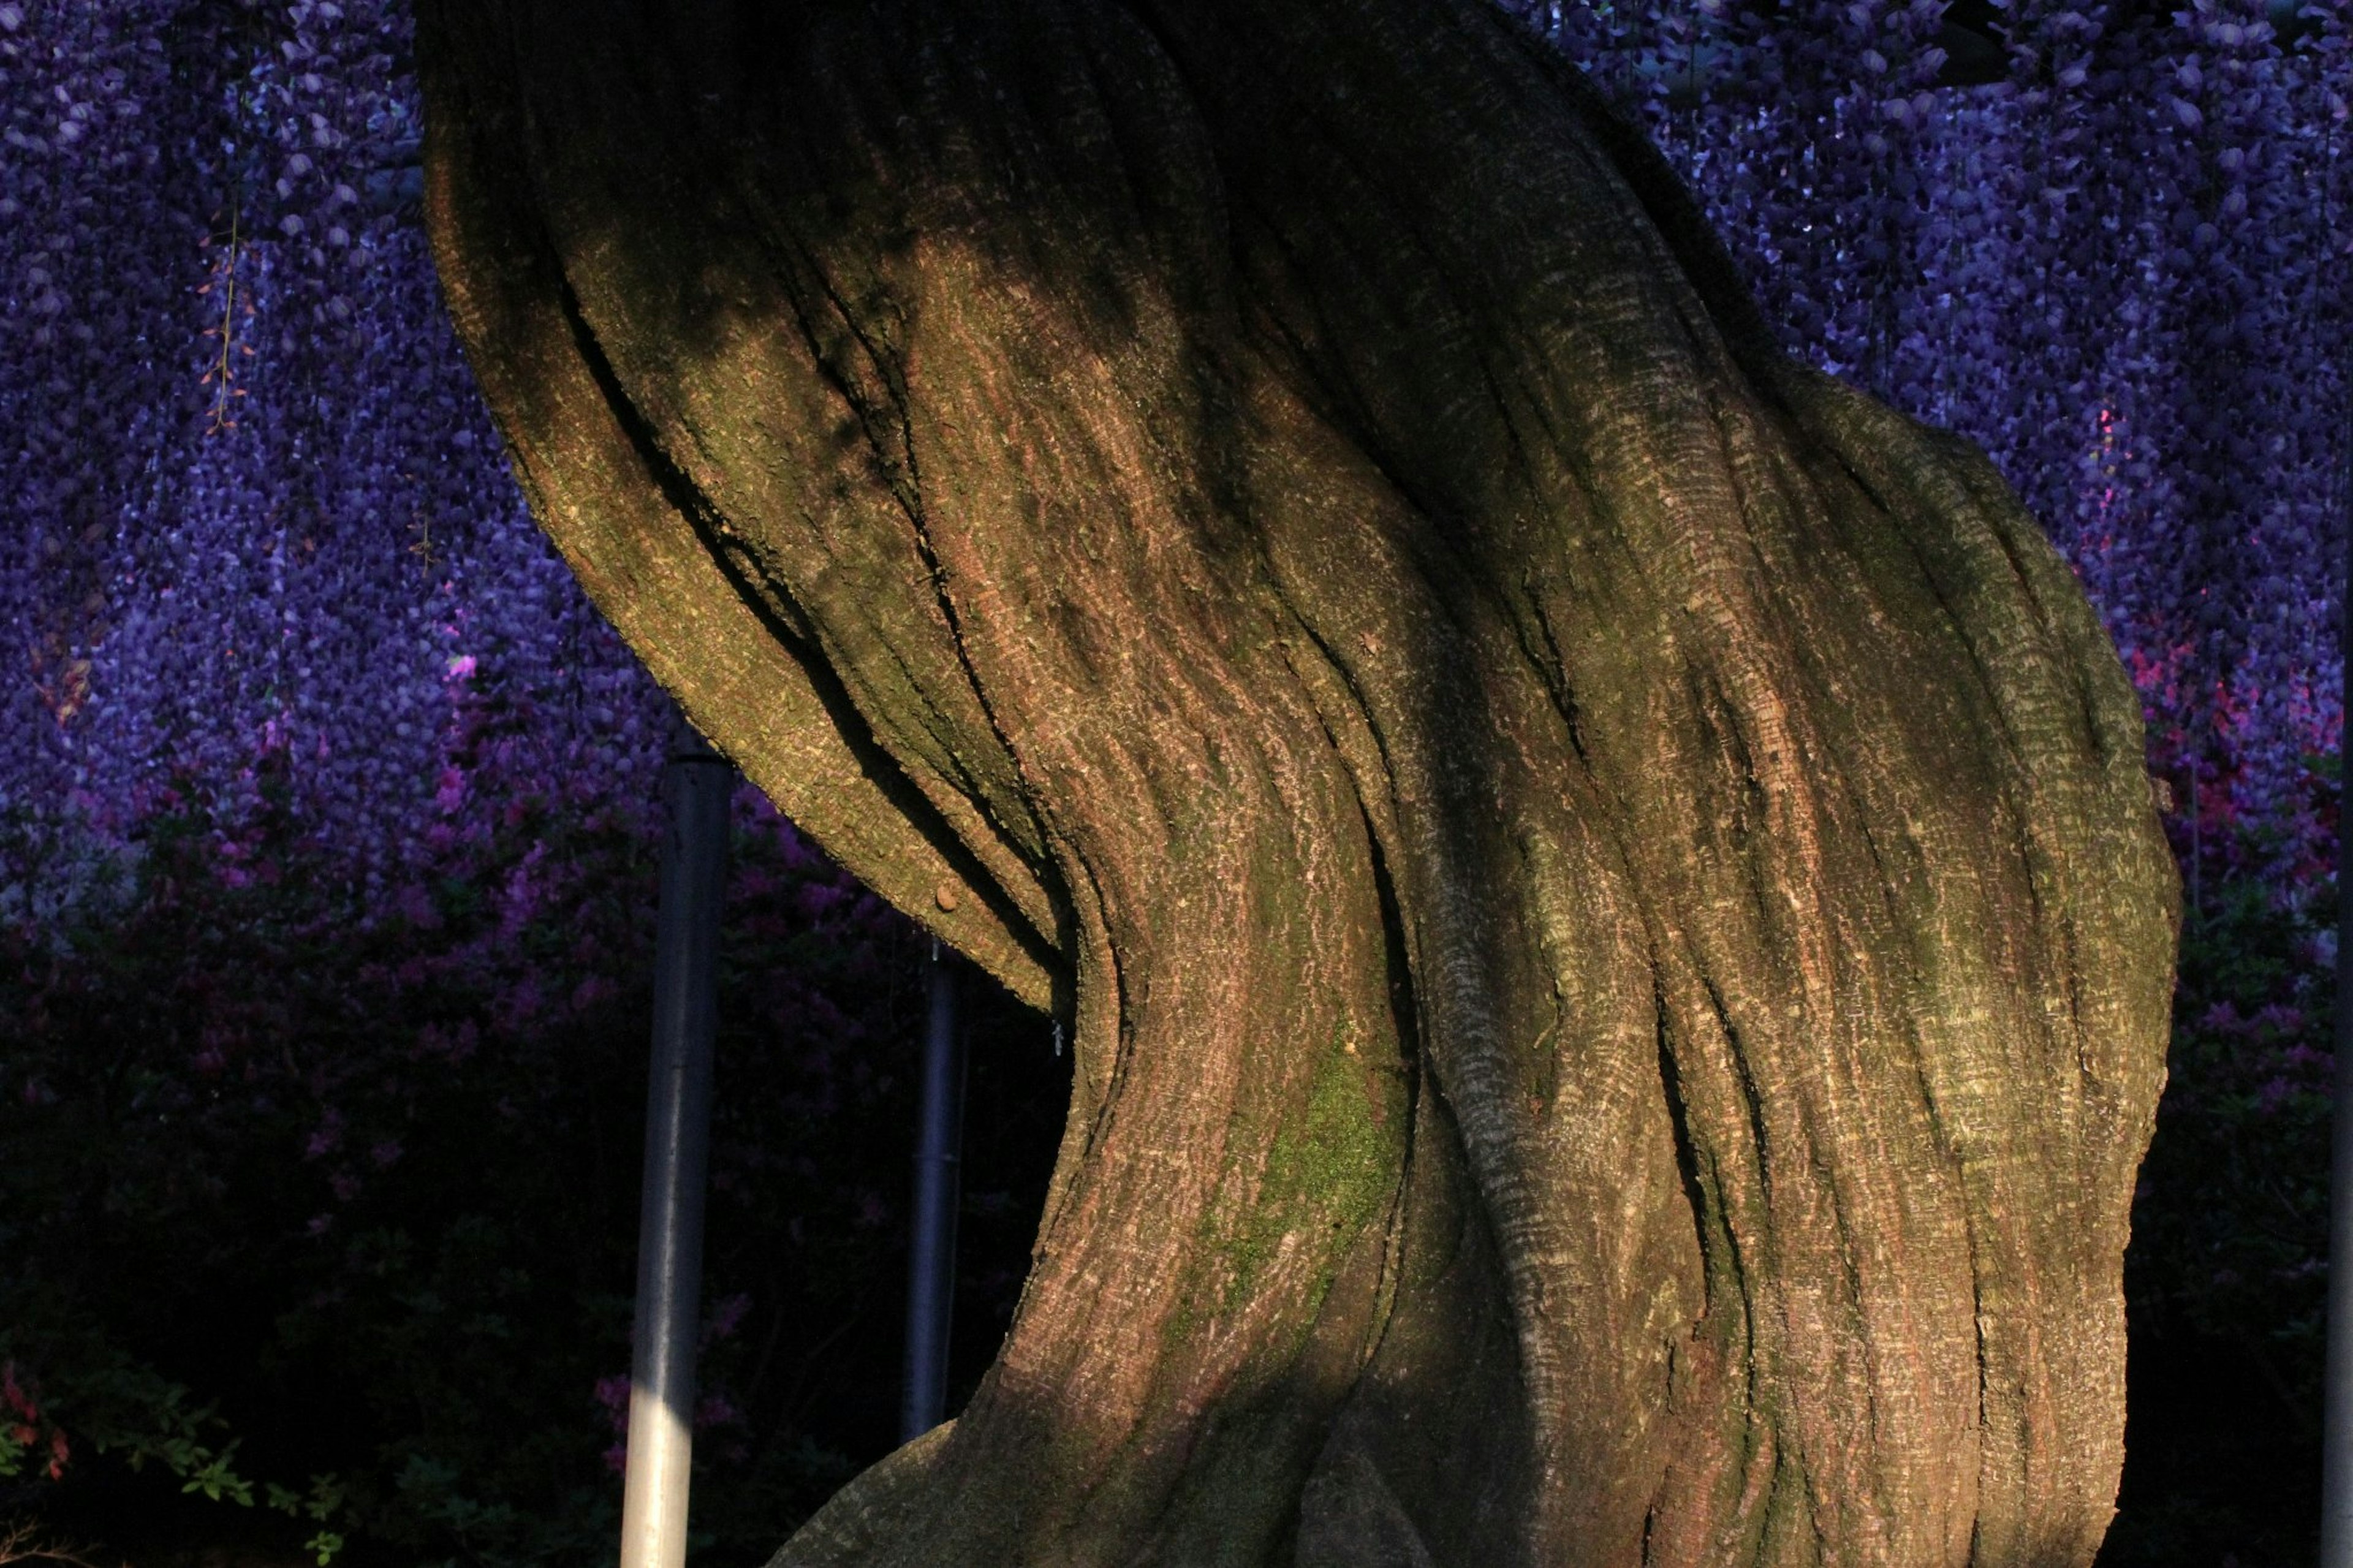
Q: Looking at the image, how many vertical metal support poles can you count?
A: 3